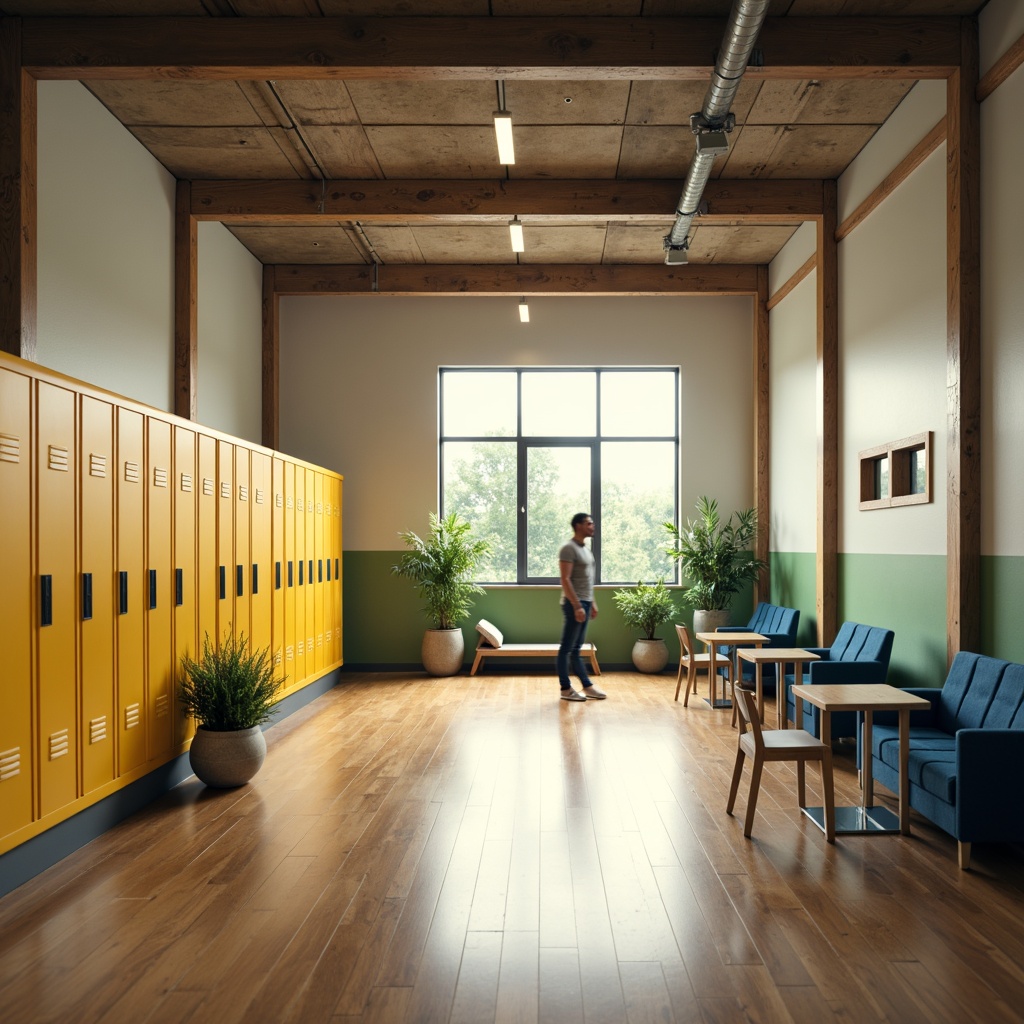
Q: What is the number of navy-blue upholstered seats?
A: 3